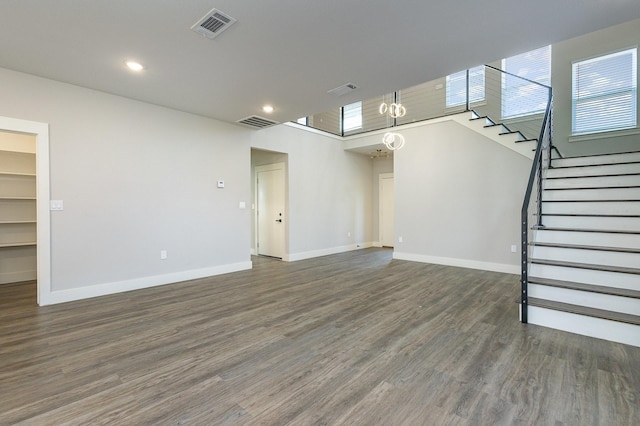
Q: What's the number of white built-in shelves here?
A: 5